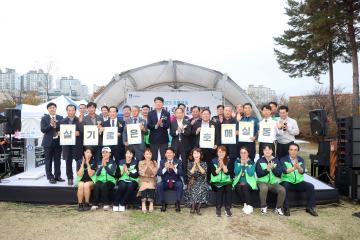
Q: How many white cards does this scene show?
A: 8